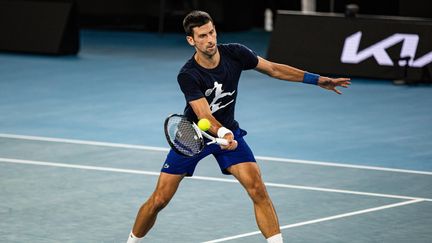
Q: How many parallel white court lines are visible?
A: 2